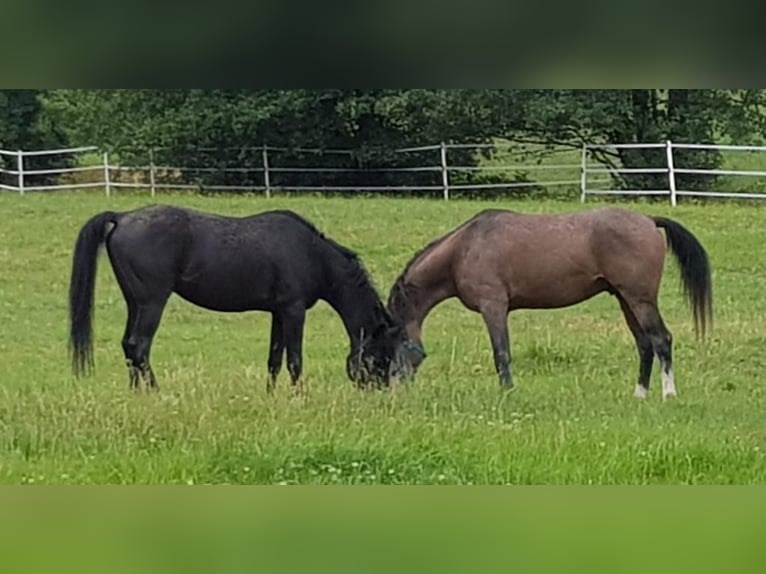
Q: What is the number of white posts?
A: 7